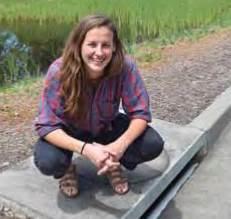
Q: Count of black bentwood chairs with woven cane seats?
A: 0